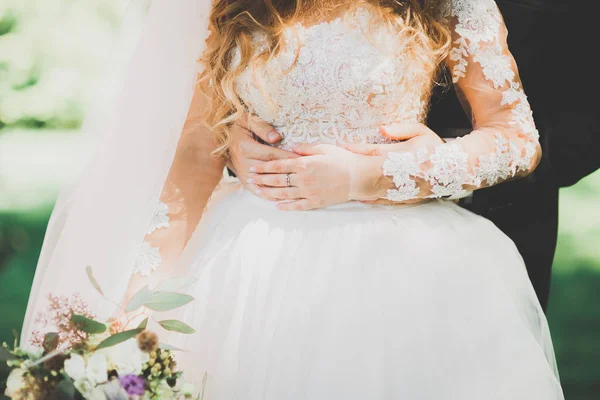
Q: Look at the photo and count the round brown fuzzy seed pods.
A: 1